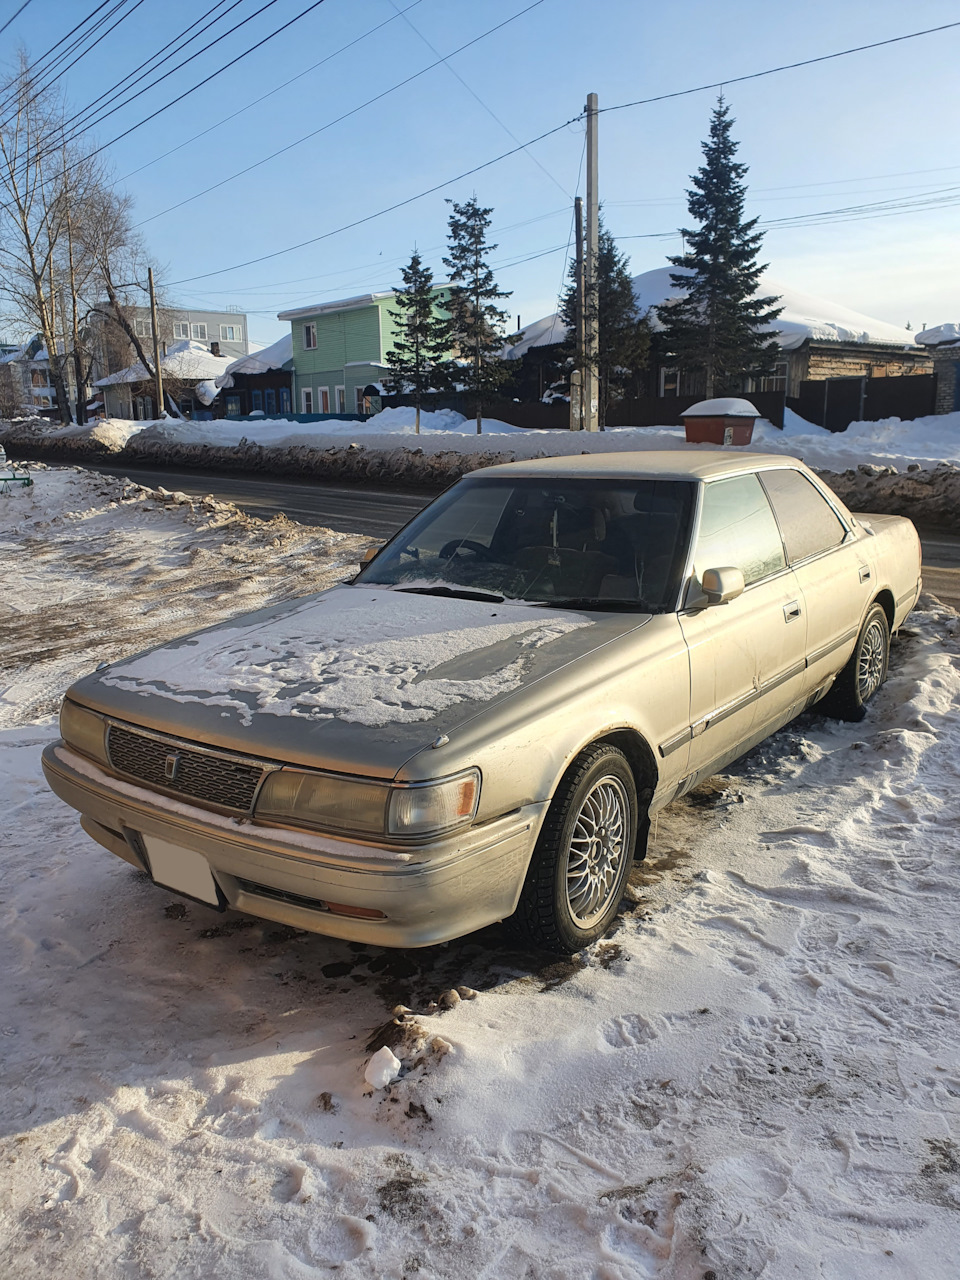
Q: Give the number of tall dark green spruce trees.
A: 4